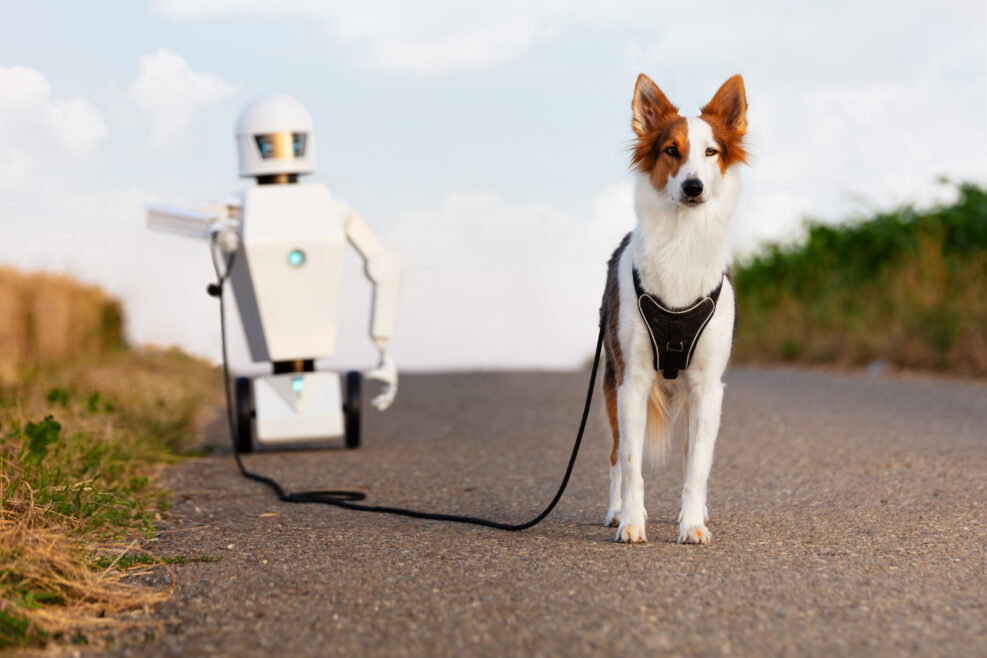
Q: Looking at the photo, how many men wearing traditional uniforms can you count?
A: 0